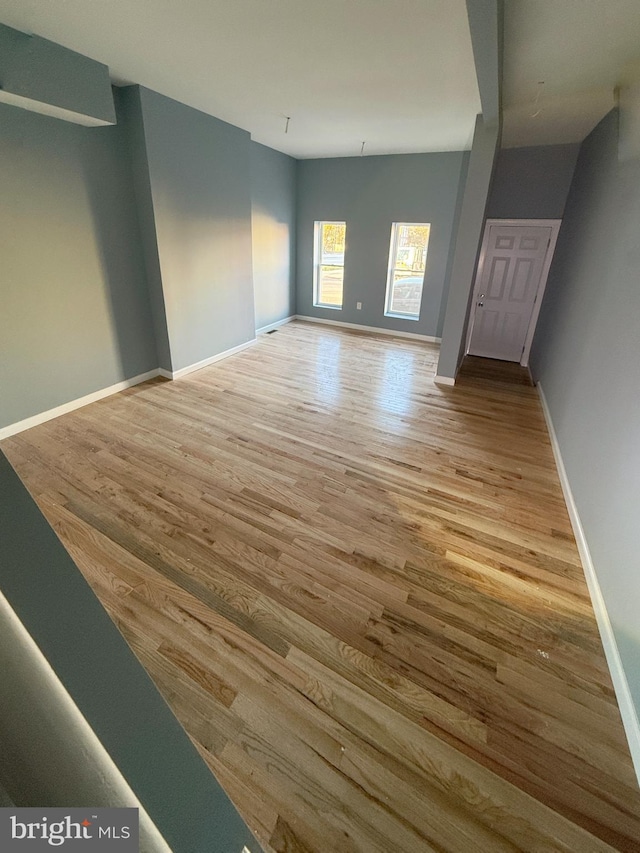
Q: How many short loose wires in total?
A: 3